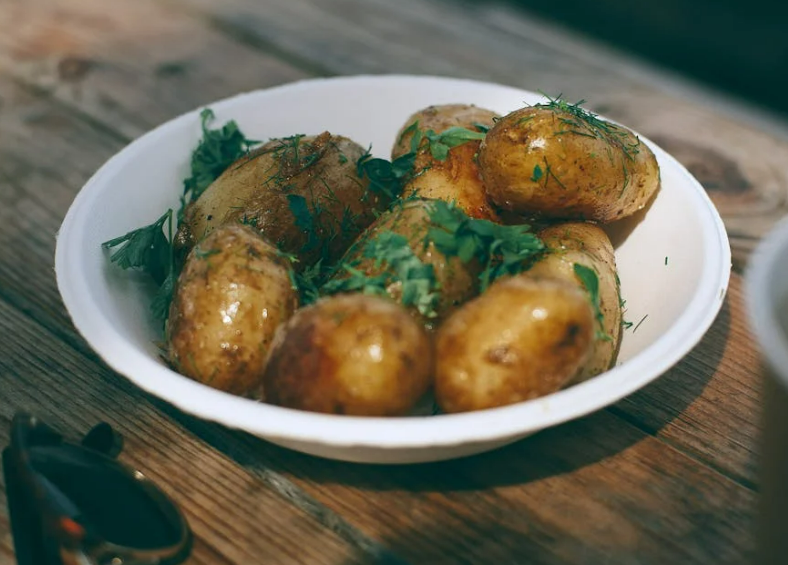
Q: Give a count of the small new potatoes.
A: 8